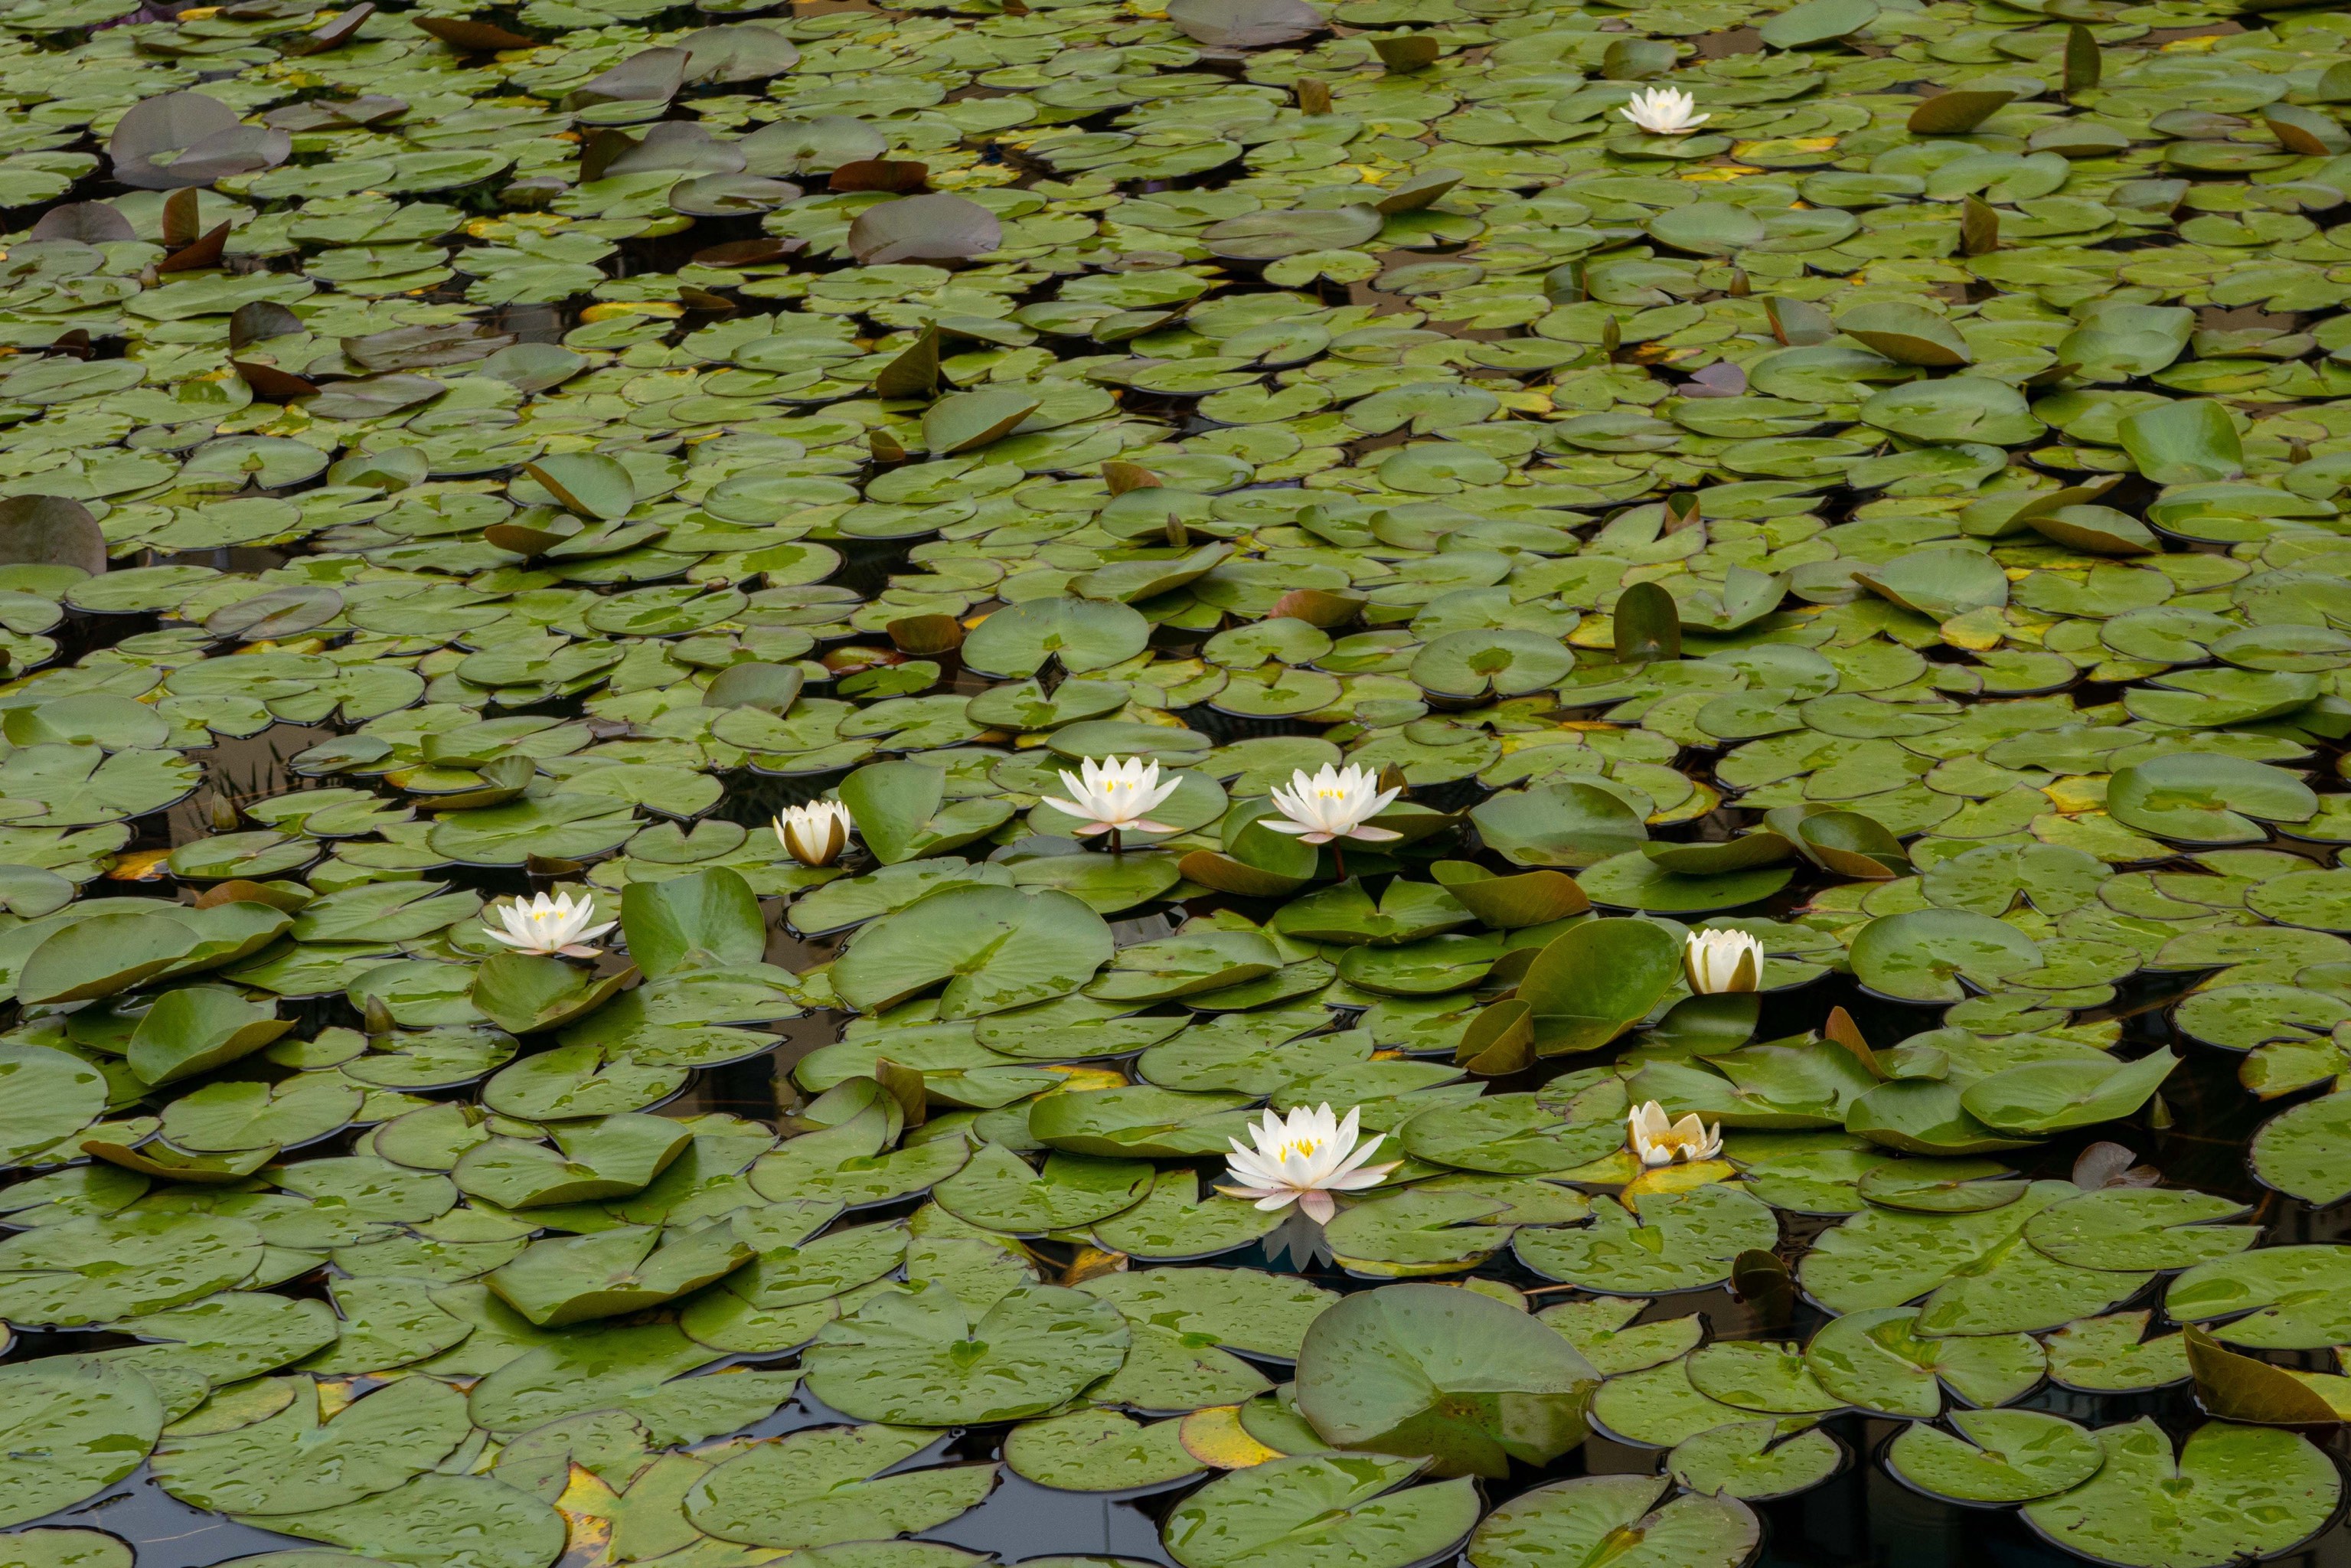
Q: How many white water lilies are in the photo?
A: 8